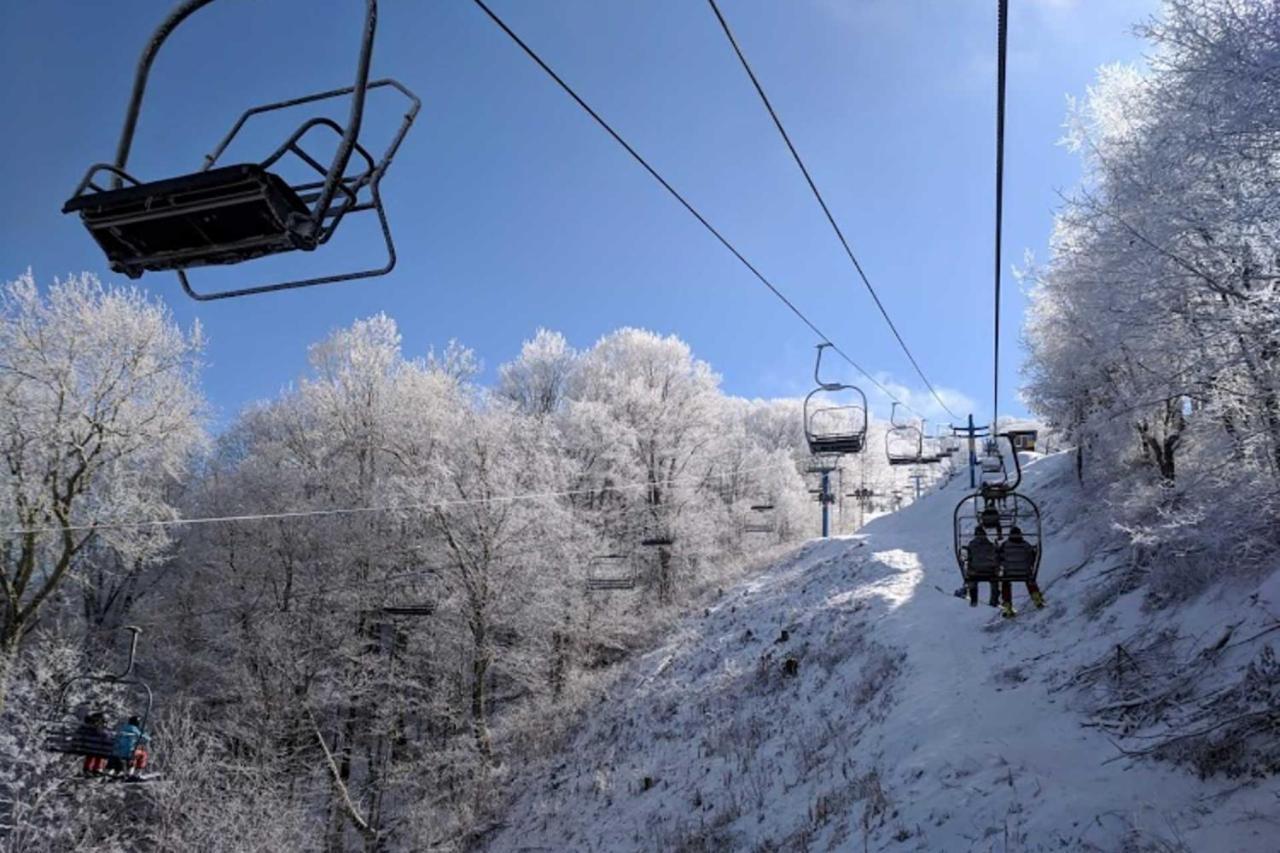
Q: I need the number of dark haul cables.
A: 3